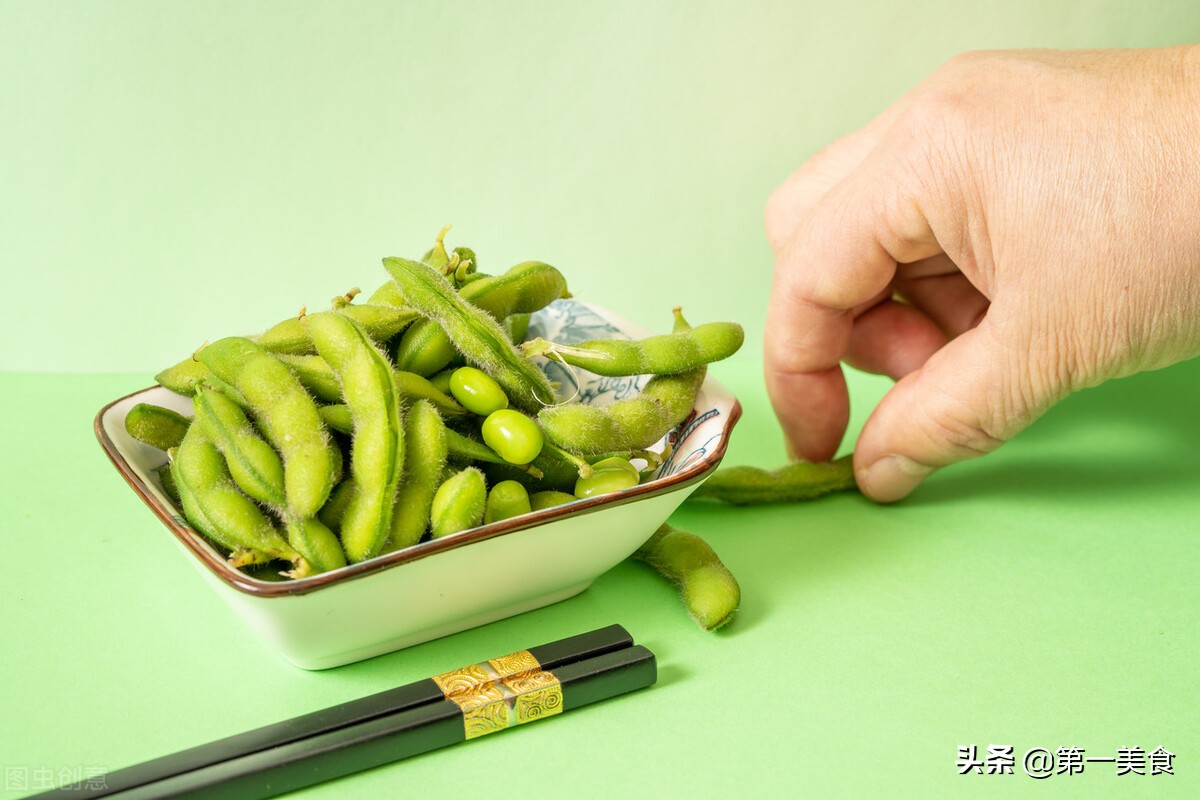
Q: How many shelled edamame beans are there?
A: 4